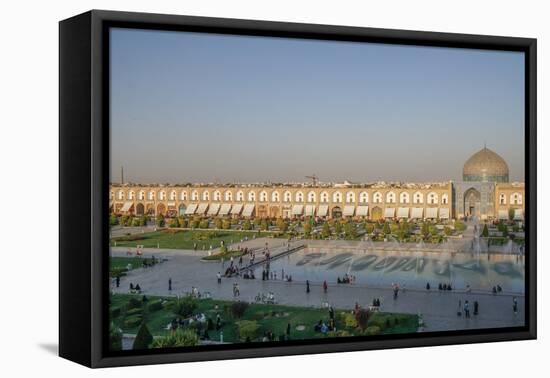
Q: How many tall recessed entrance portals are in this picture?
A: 1